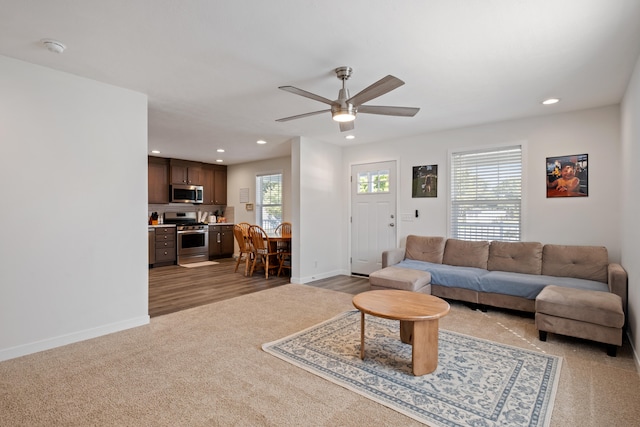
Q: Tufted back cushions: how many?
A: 4